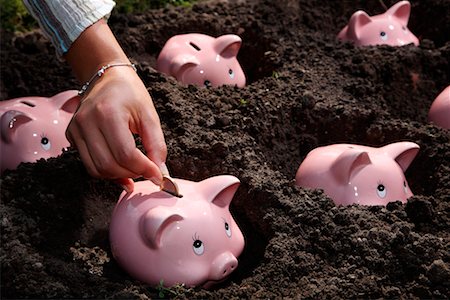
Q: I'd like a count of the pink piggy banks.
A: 6